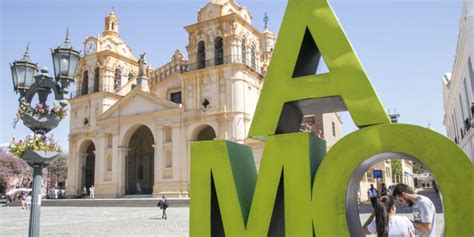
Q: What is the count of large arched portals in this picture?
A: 3